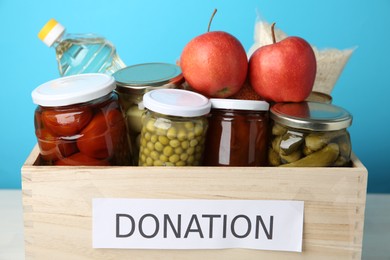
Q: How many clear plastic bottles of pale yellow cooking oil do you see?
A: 1